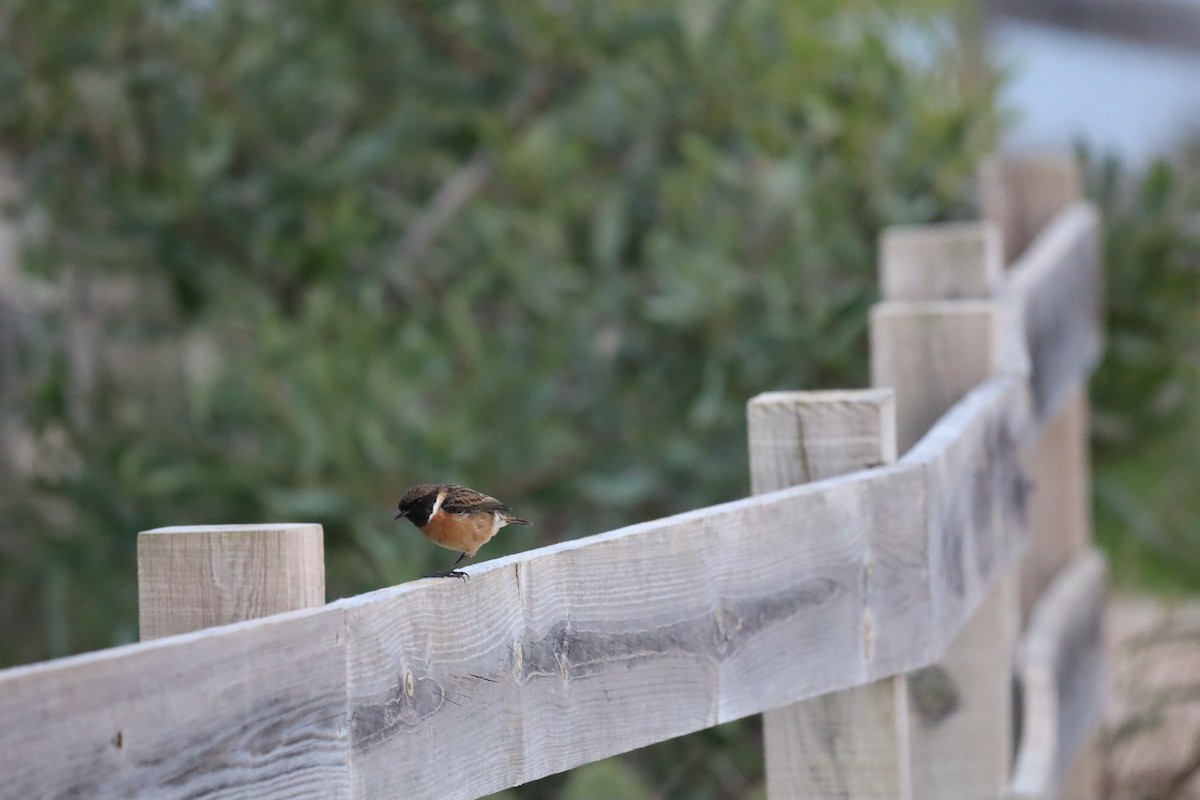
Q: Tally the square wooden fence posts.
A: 5